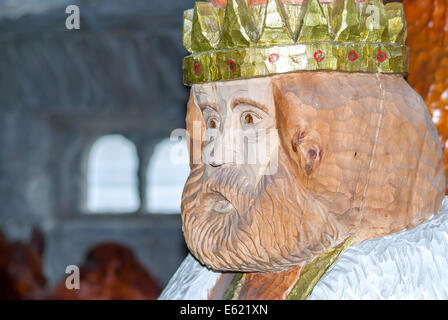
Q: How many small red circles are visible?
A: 6